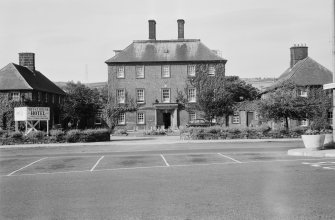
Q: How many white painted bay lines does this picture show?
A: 4